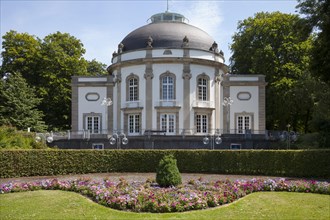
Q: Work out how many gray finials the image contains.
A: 6